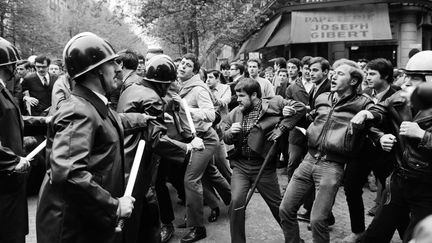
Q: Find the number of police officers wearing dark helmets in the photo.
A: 3